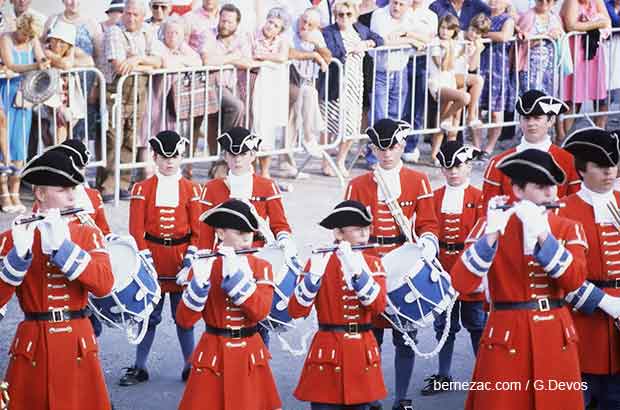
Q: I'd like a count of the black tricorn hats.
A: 11